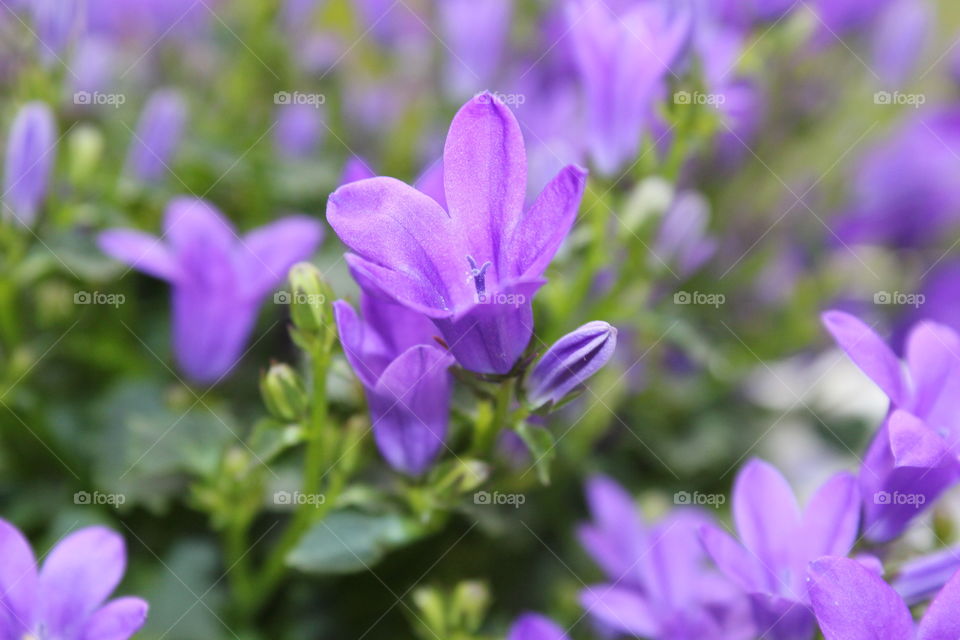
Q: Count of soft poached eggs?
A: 0